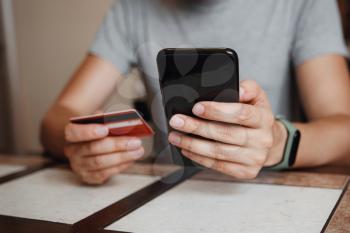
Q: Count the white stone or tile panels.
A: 3